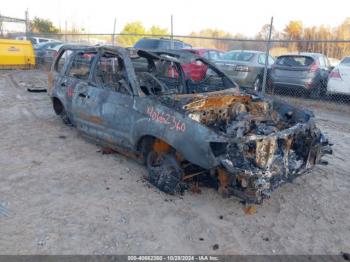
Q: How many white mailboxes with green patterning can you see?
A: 0